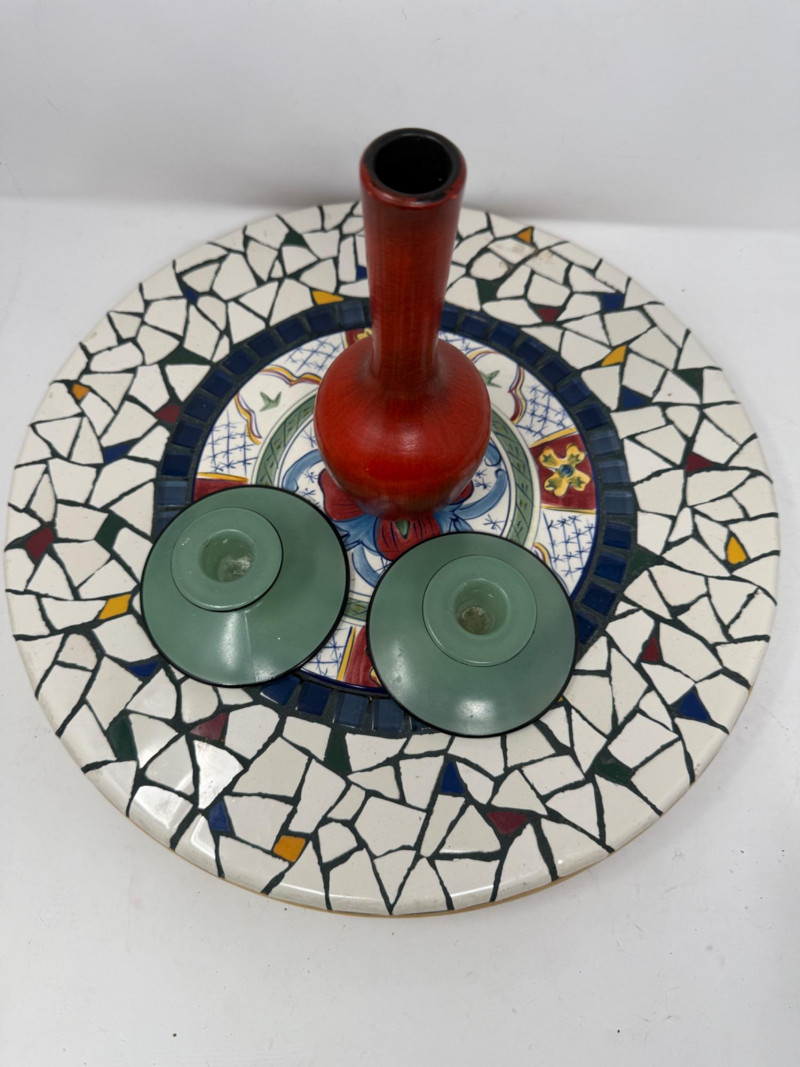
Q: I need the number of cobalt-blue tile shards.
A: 9